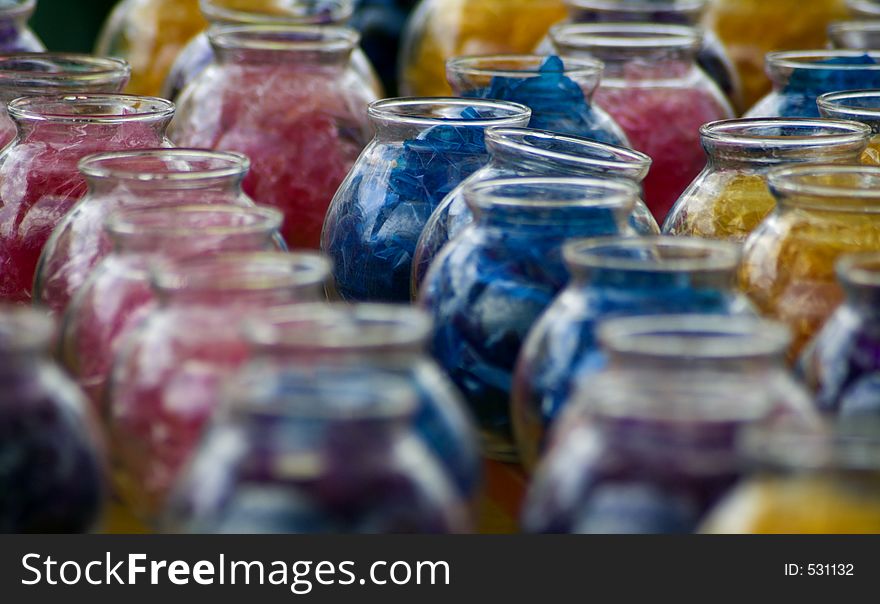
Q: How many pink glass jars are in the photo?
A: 7